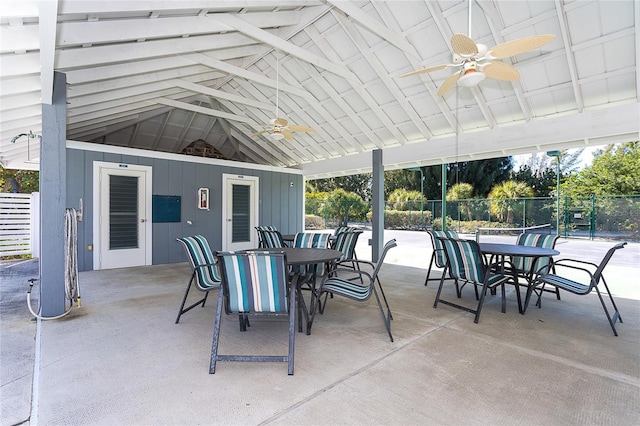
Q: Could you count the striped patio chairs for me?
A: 12